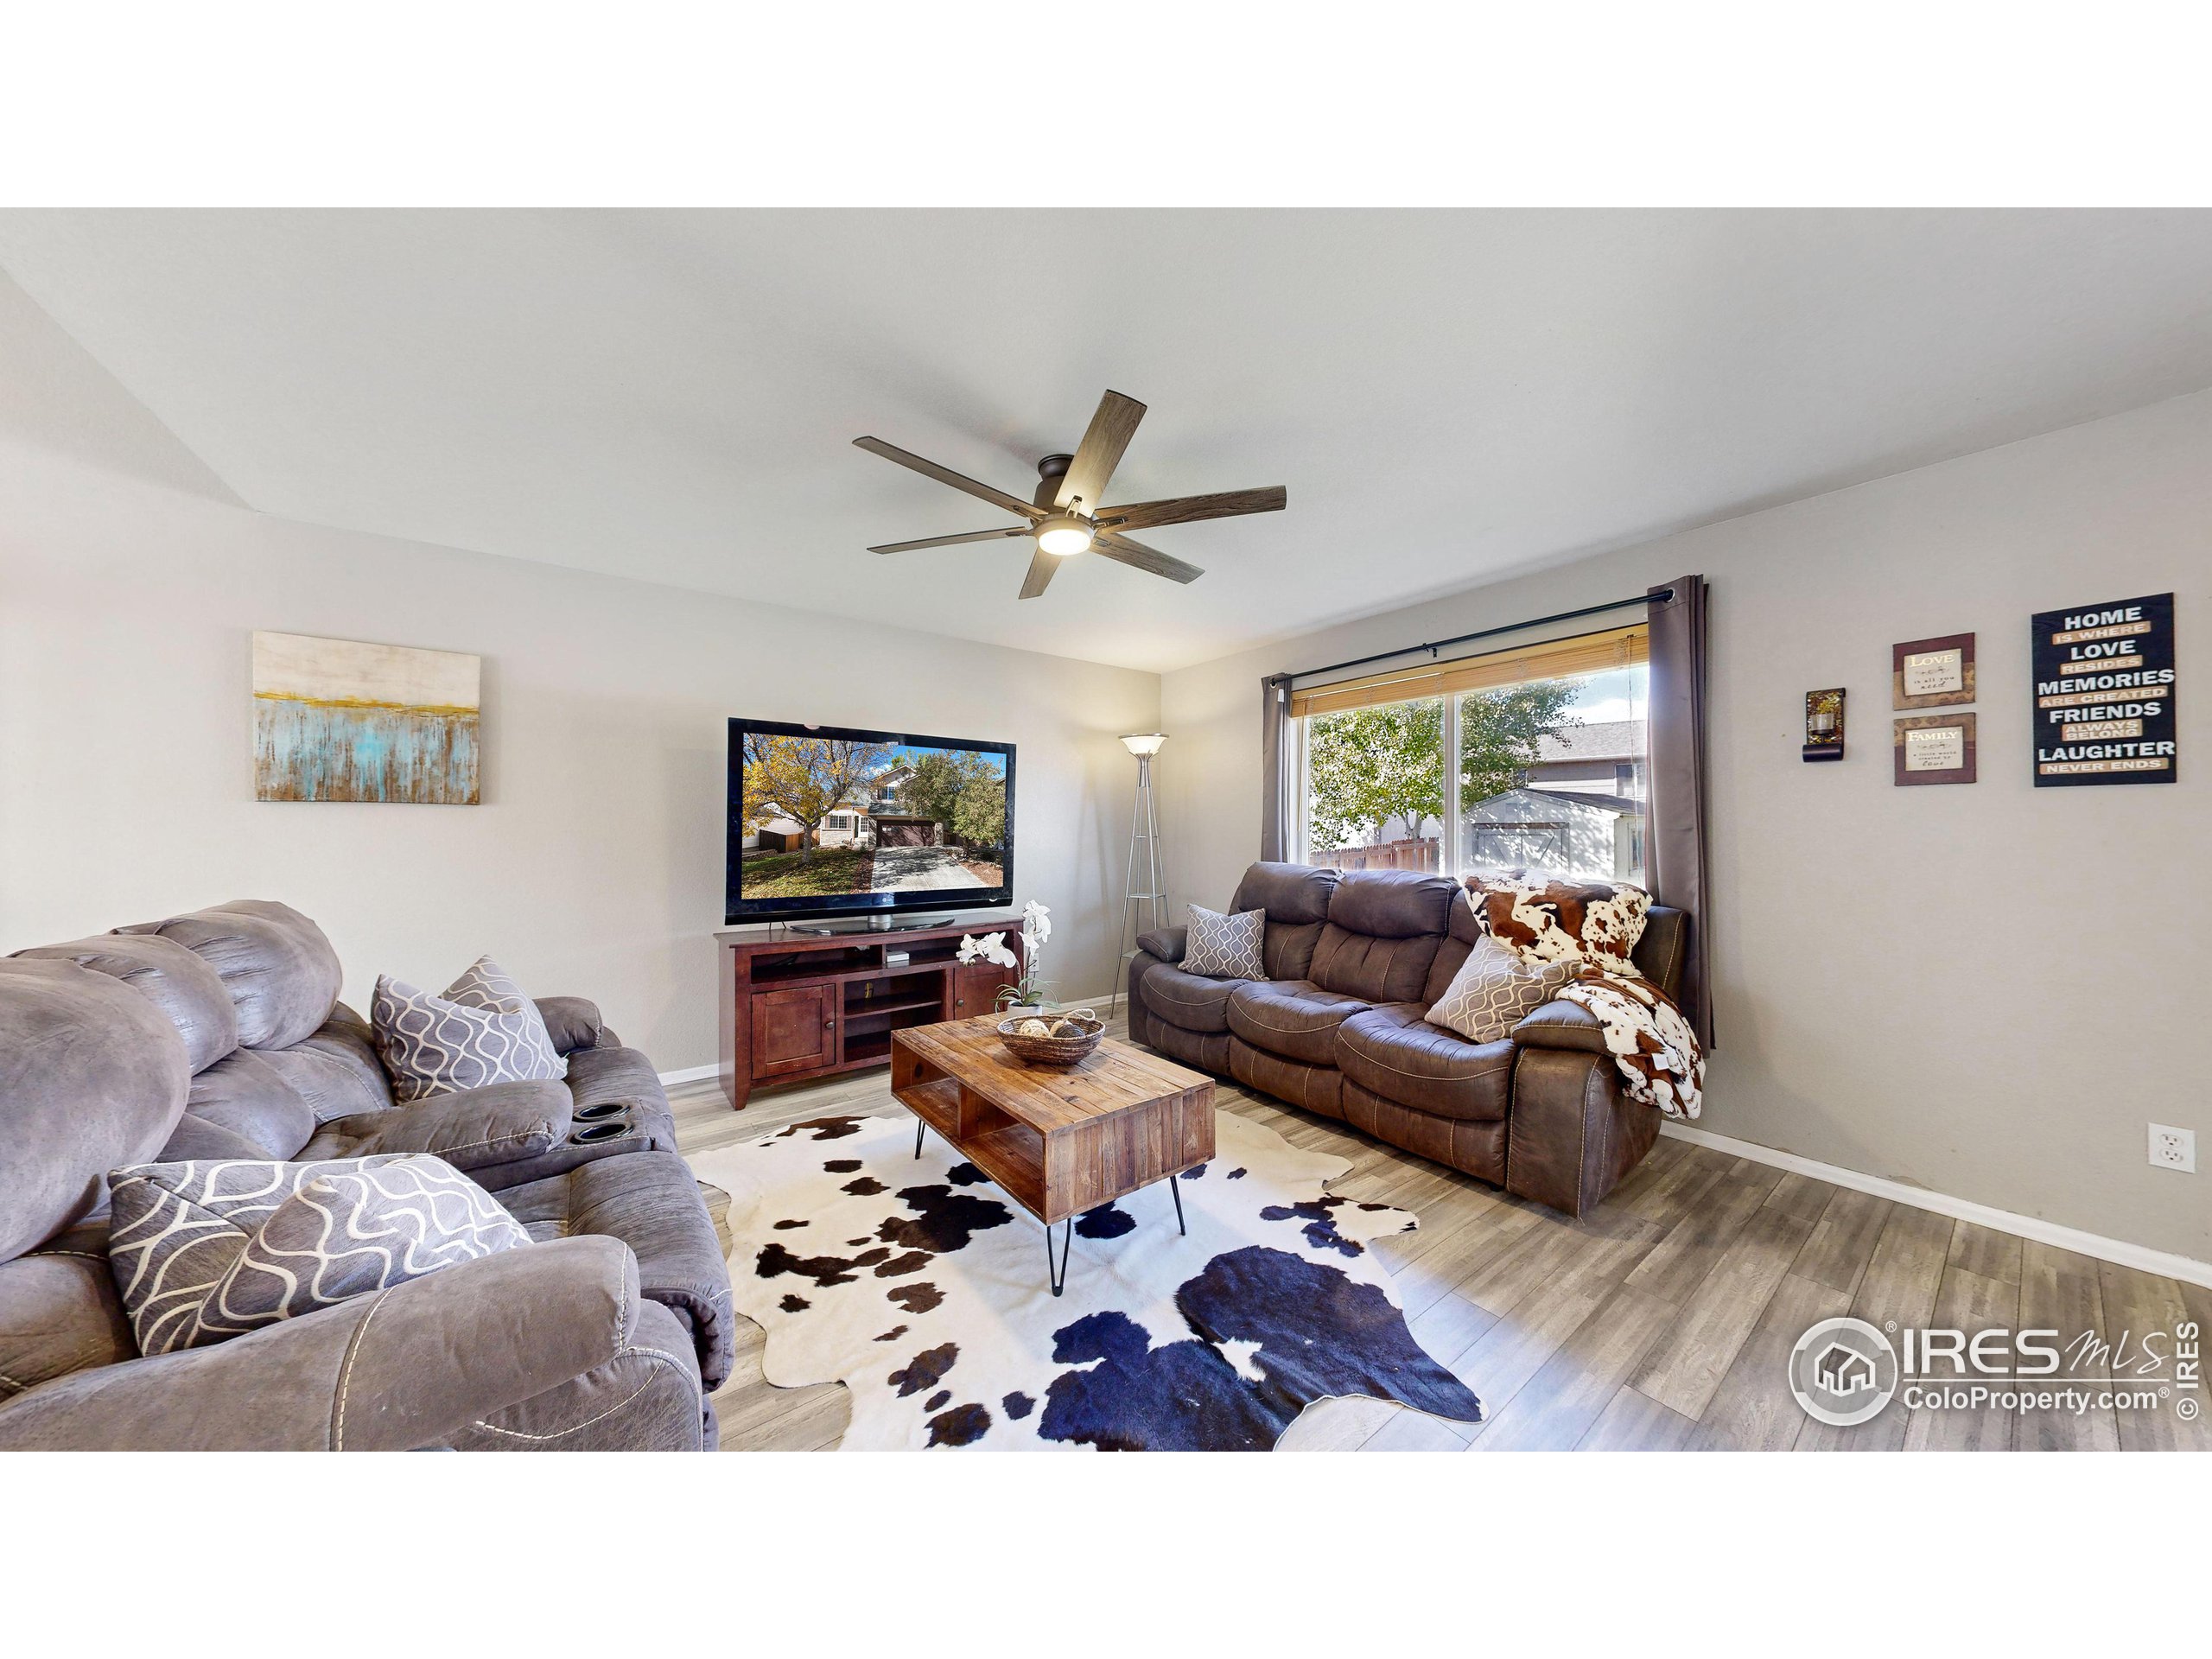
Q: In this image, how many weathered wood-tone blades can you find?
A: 6